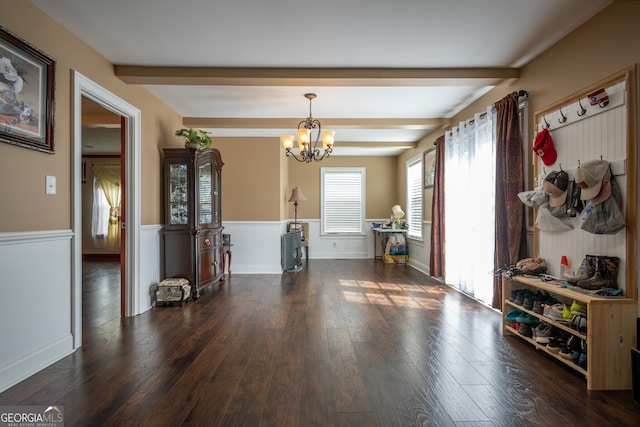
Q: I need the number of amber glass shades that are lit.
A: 5